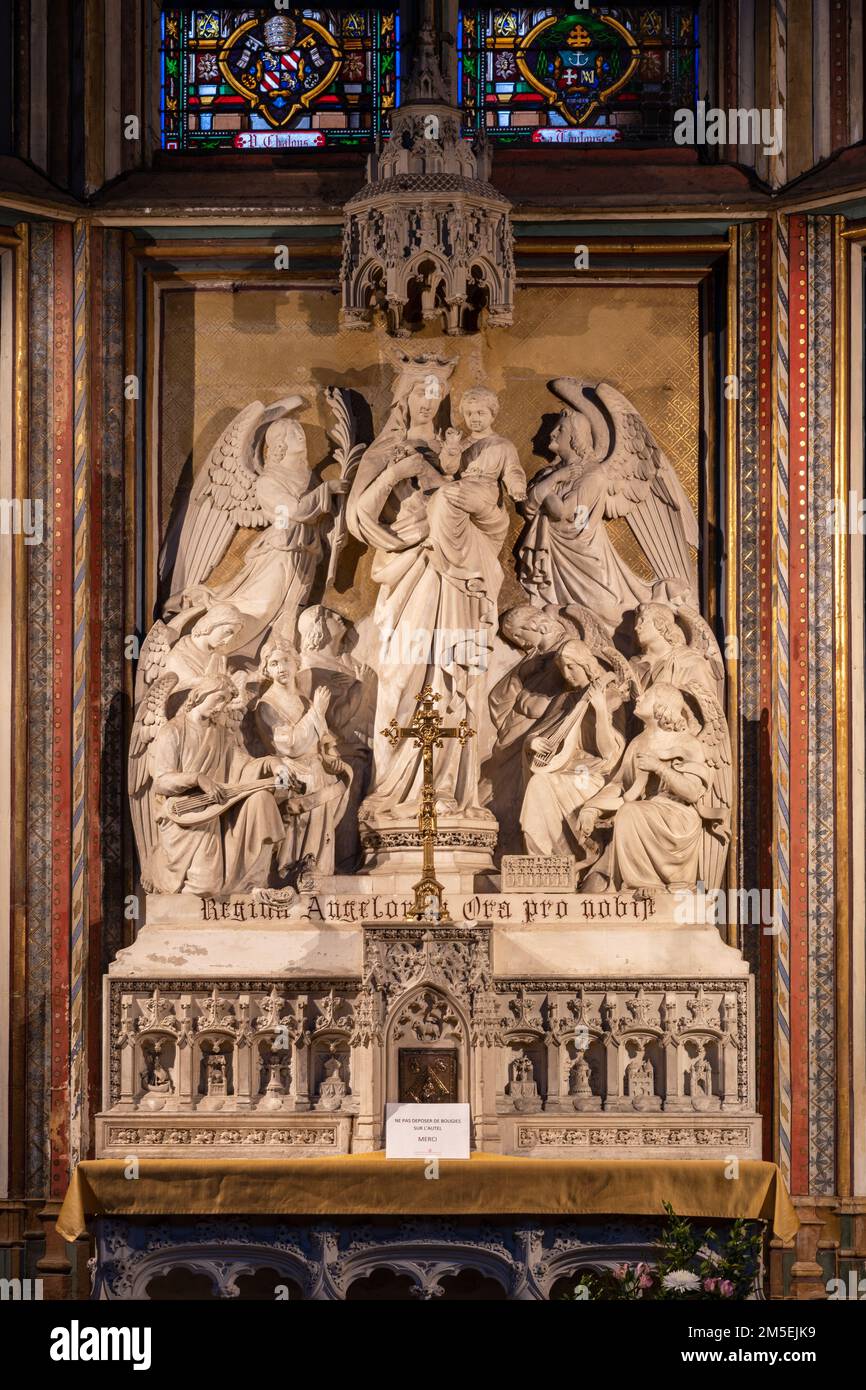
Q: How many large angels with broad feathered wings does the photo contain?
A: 2